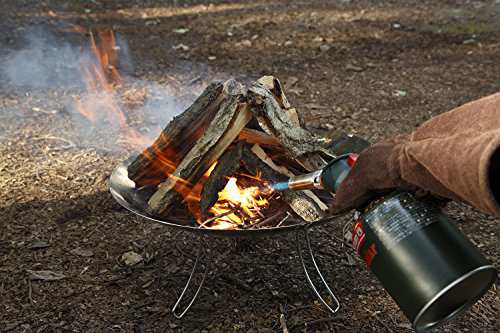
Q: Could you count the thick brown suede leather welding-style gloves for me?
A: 1